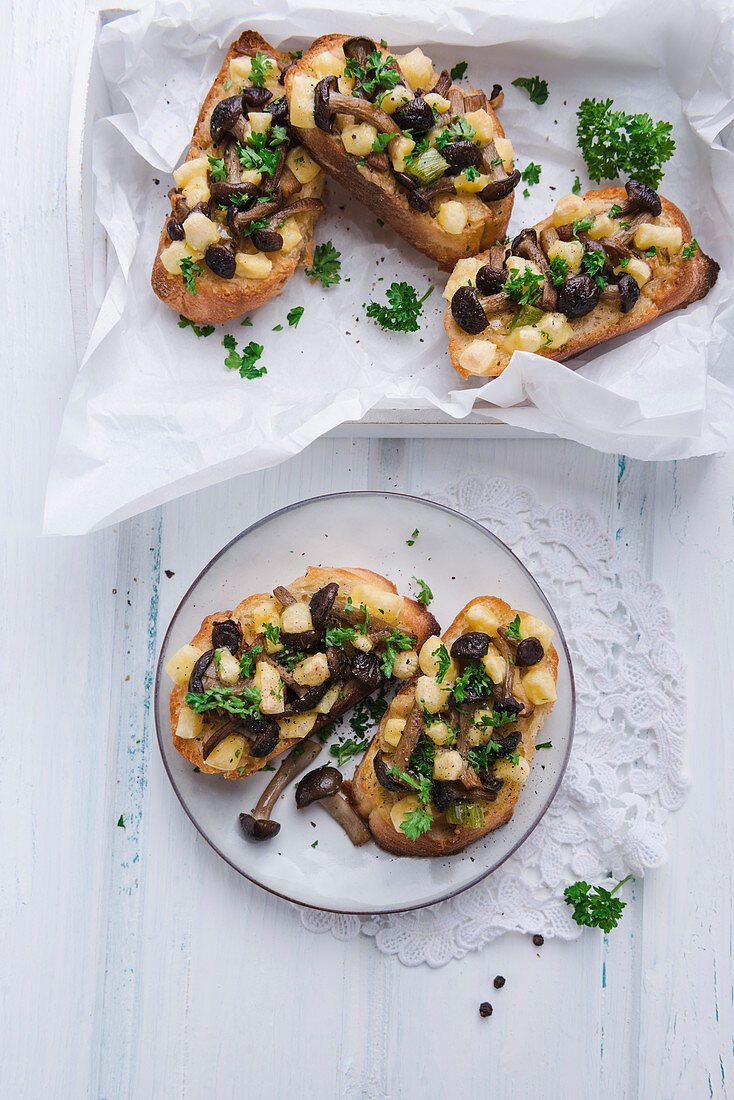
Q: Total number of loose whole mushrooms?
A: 2